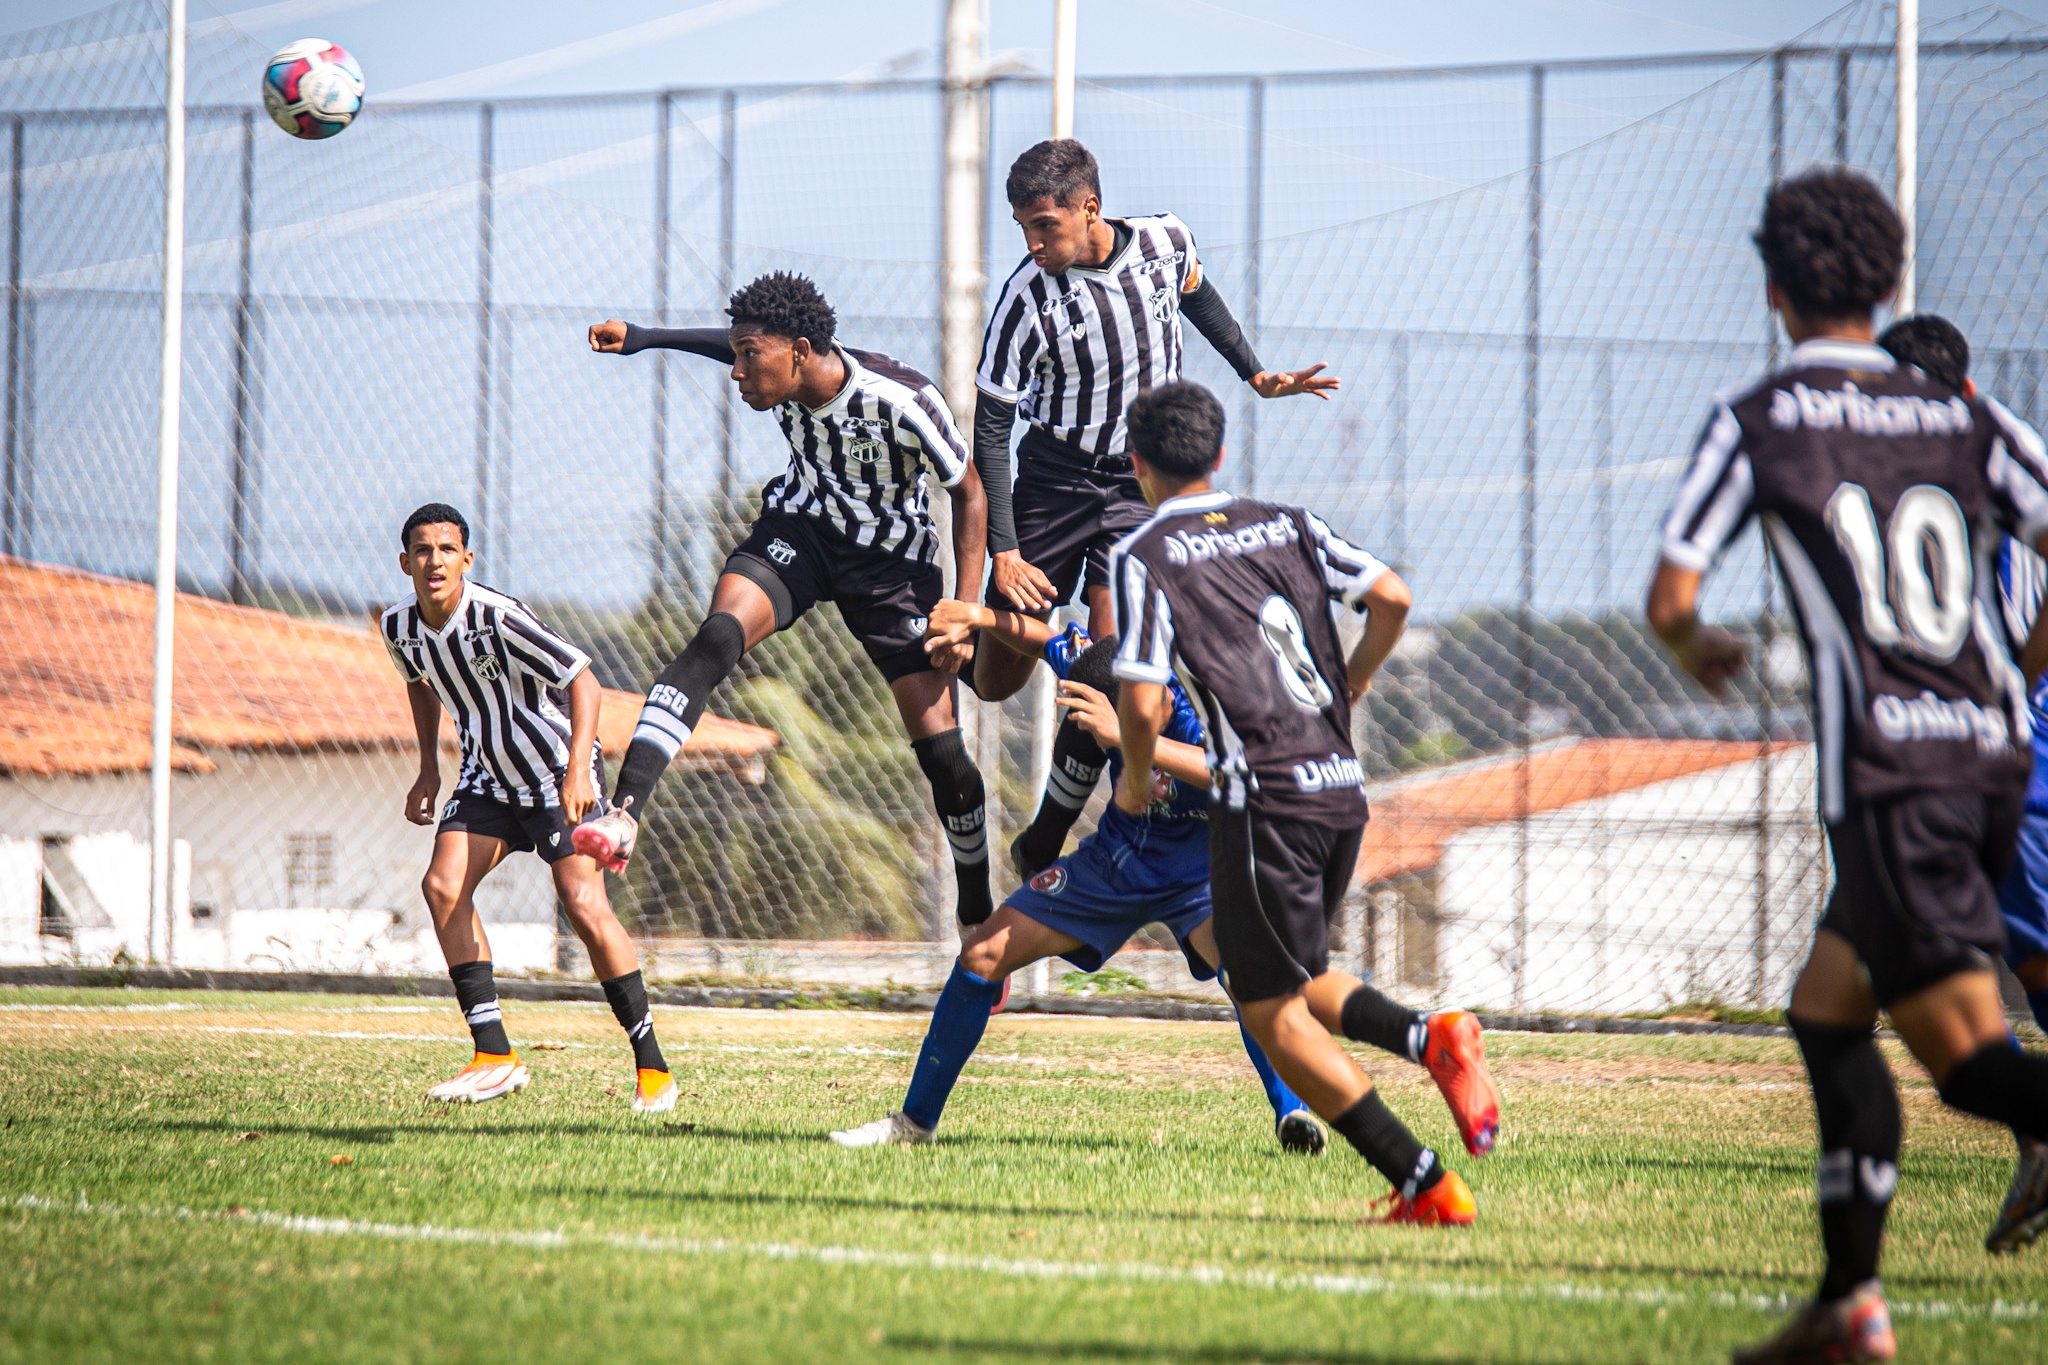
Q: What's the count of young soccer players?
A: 7